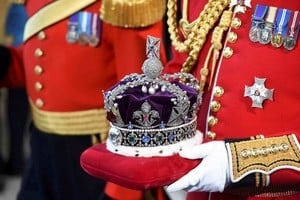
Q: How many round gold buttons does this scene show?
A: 12